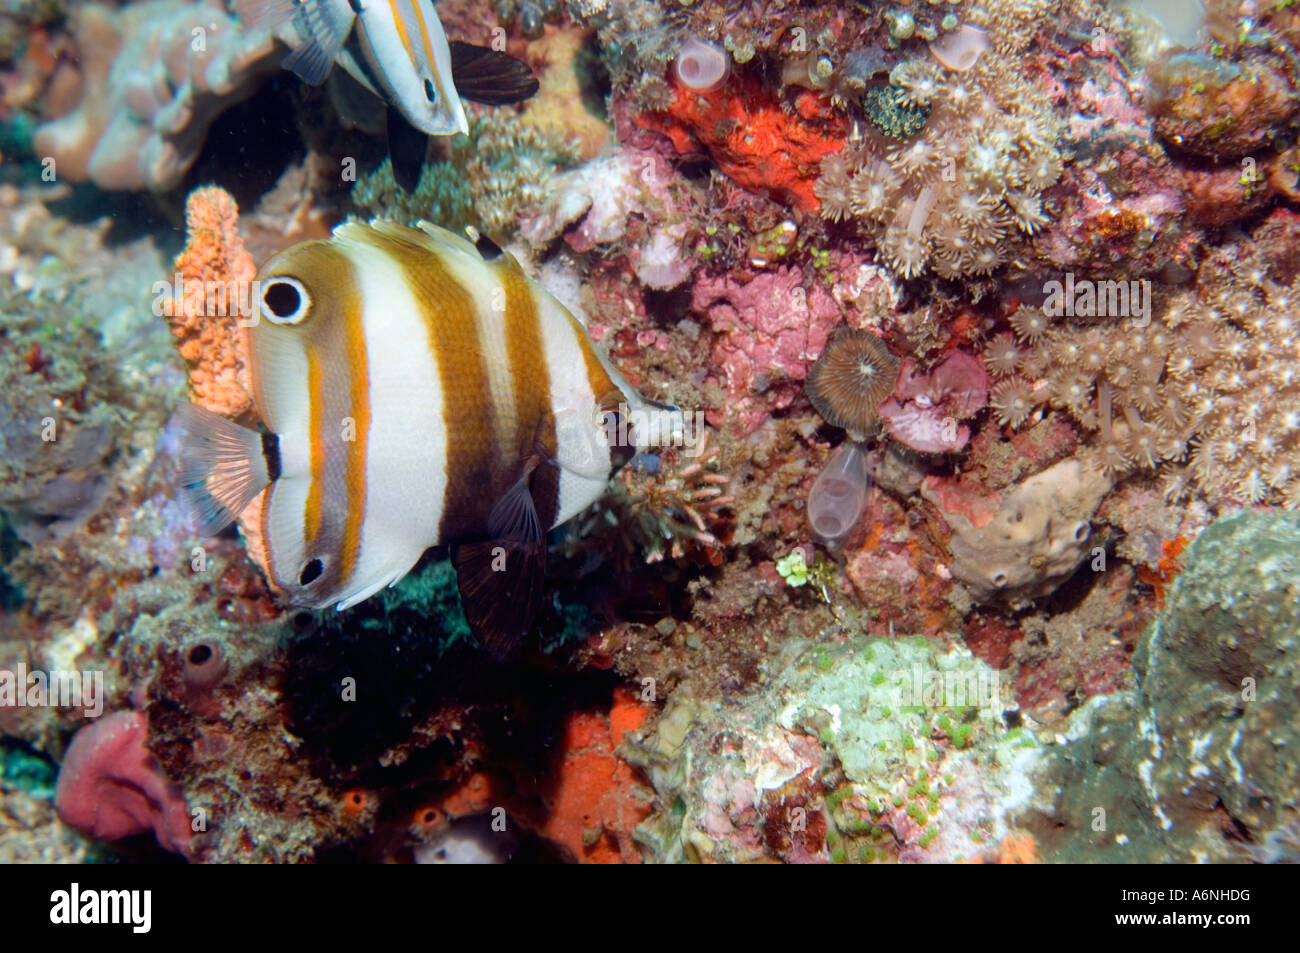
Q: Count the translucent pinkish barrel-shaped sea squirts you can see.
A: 3